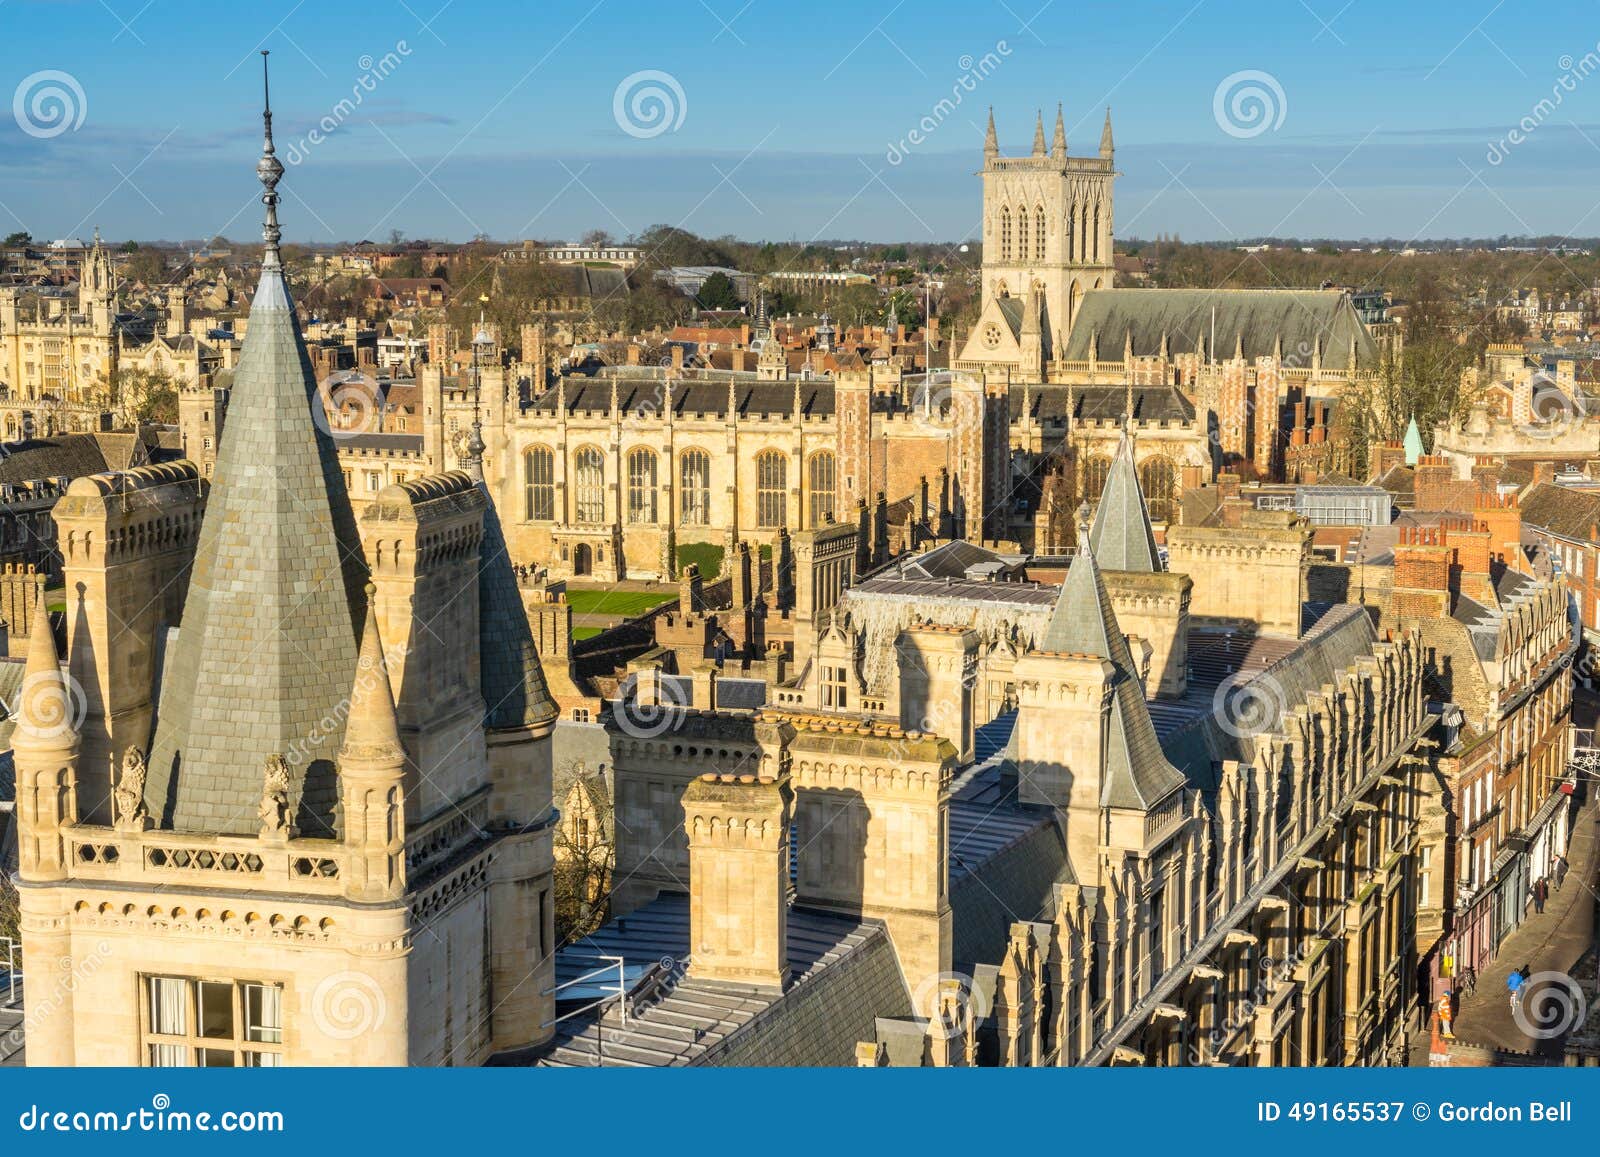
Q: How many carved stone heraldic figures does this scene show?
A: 2